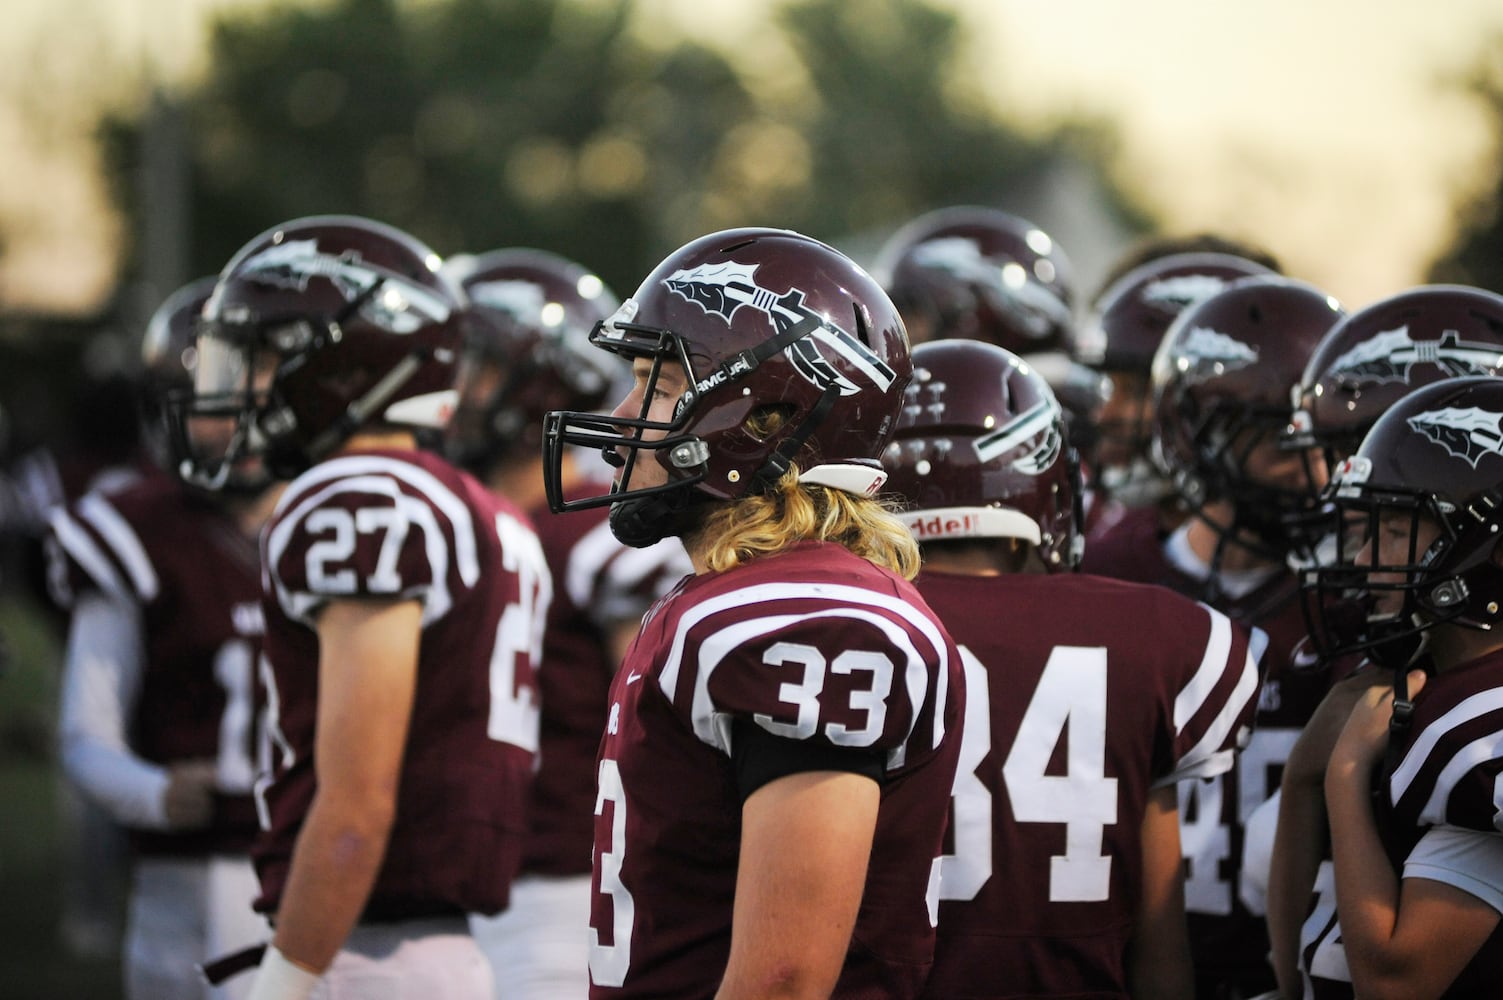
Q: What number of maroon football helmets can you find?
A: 10